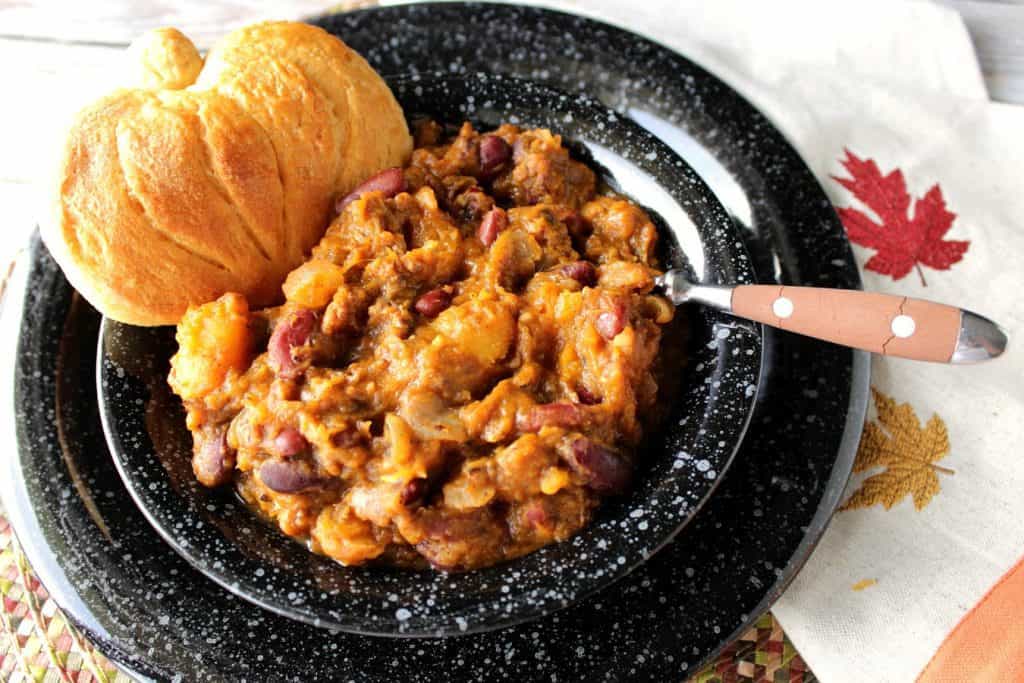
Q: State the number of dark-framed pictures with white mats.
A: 0